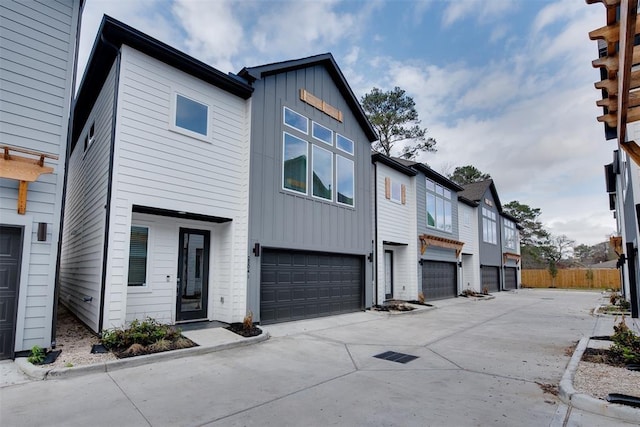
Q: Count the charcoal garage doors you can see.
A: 5